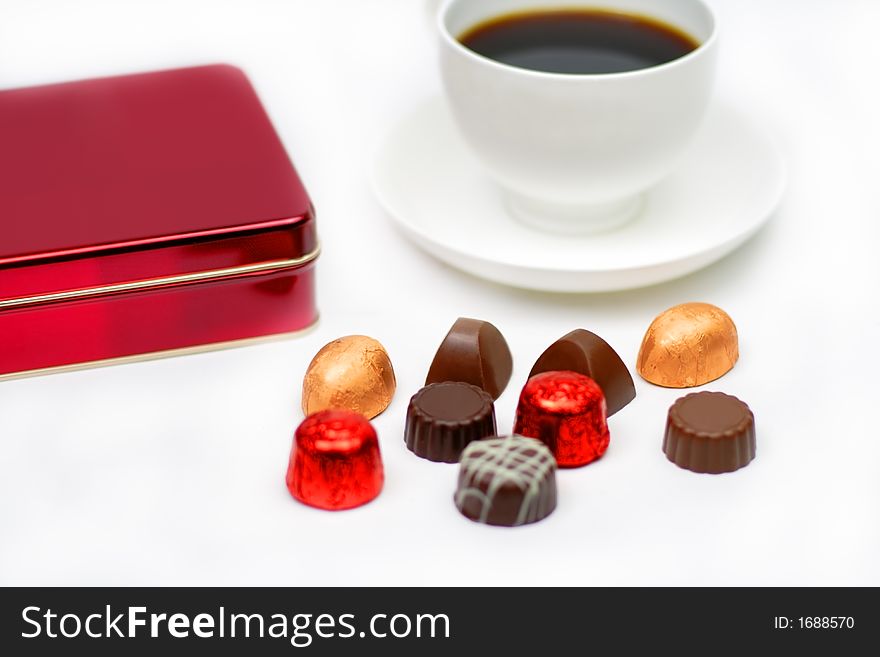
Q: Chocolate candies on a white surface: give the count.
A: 9